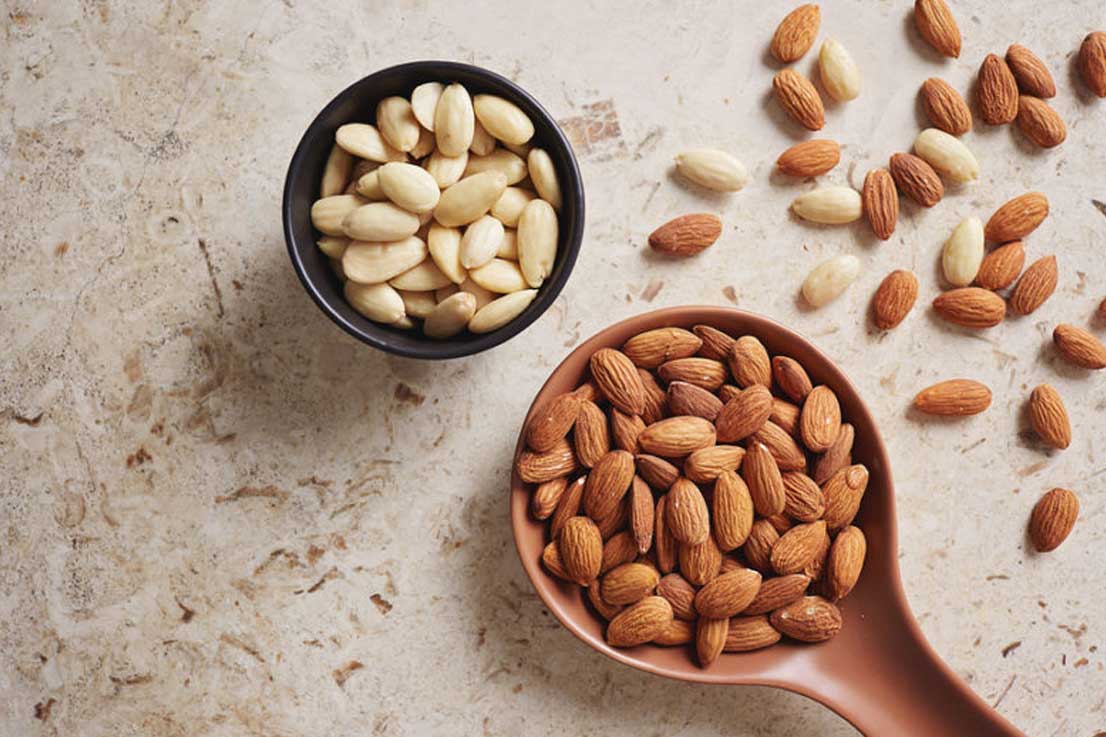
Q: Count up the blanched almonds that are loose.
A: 6